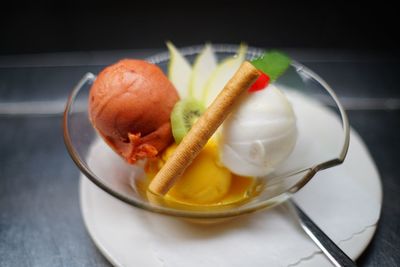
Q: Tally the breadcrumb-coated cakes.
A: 0